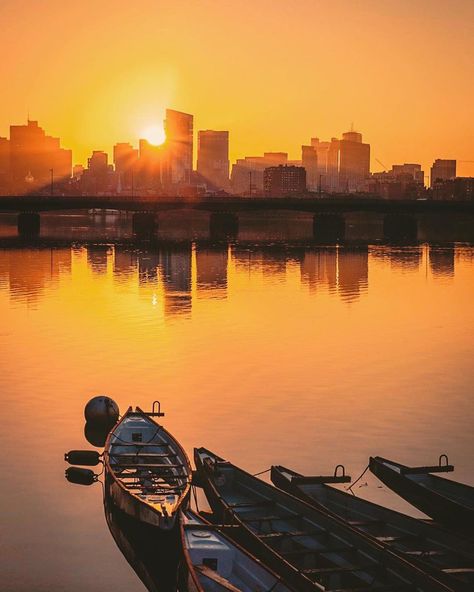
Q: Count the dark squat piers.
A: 5